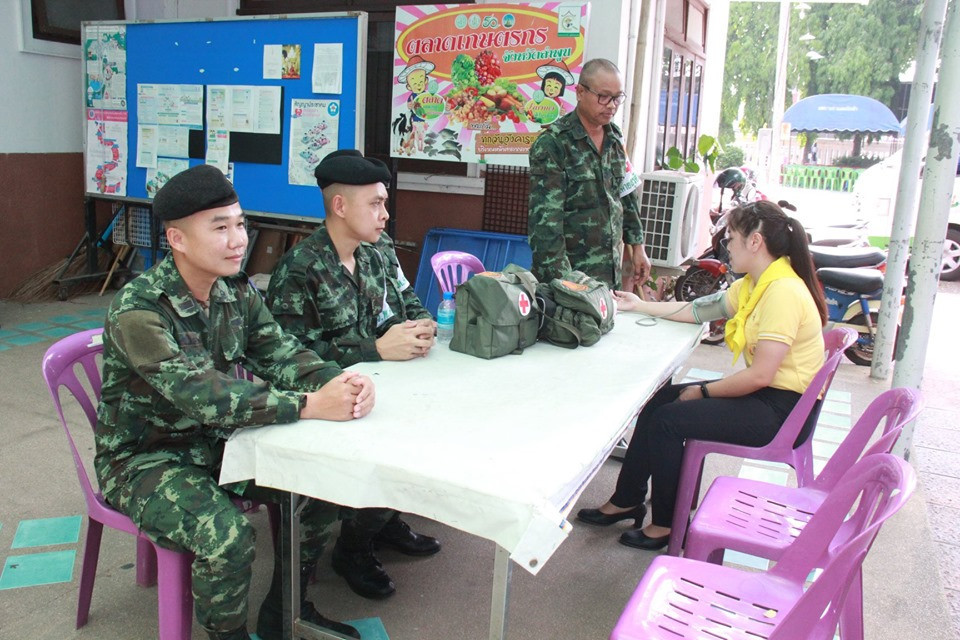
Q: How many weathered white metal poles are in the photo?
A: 2